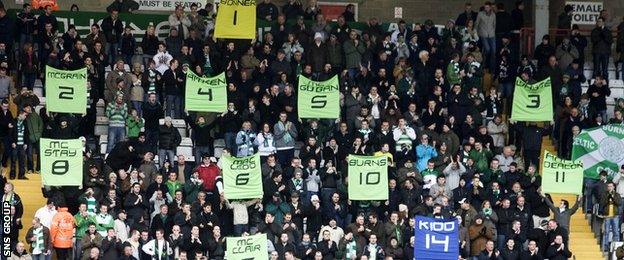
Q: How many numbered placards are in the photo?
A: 11